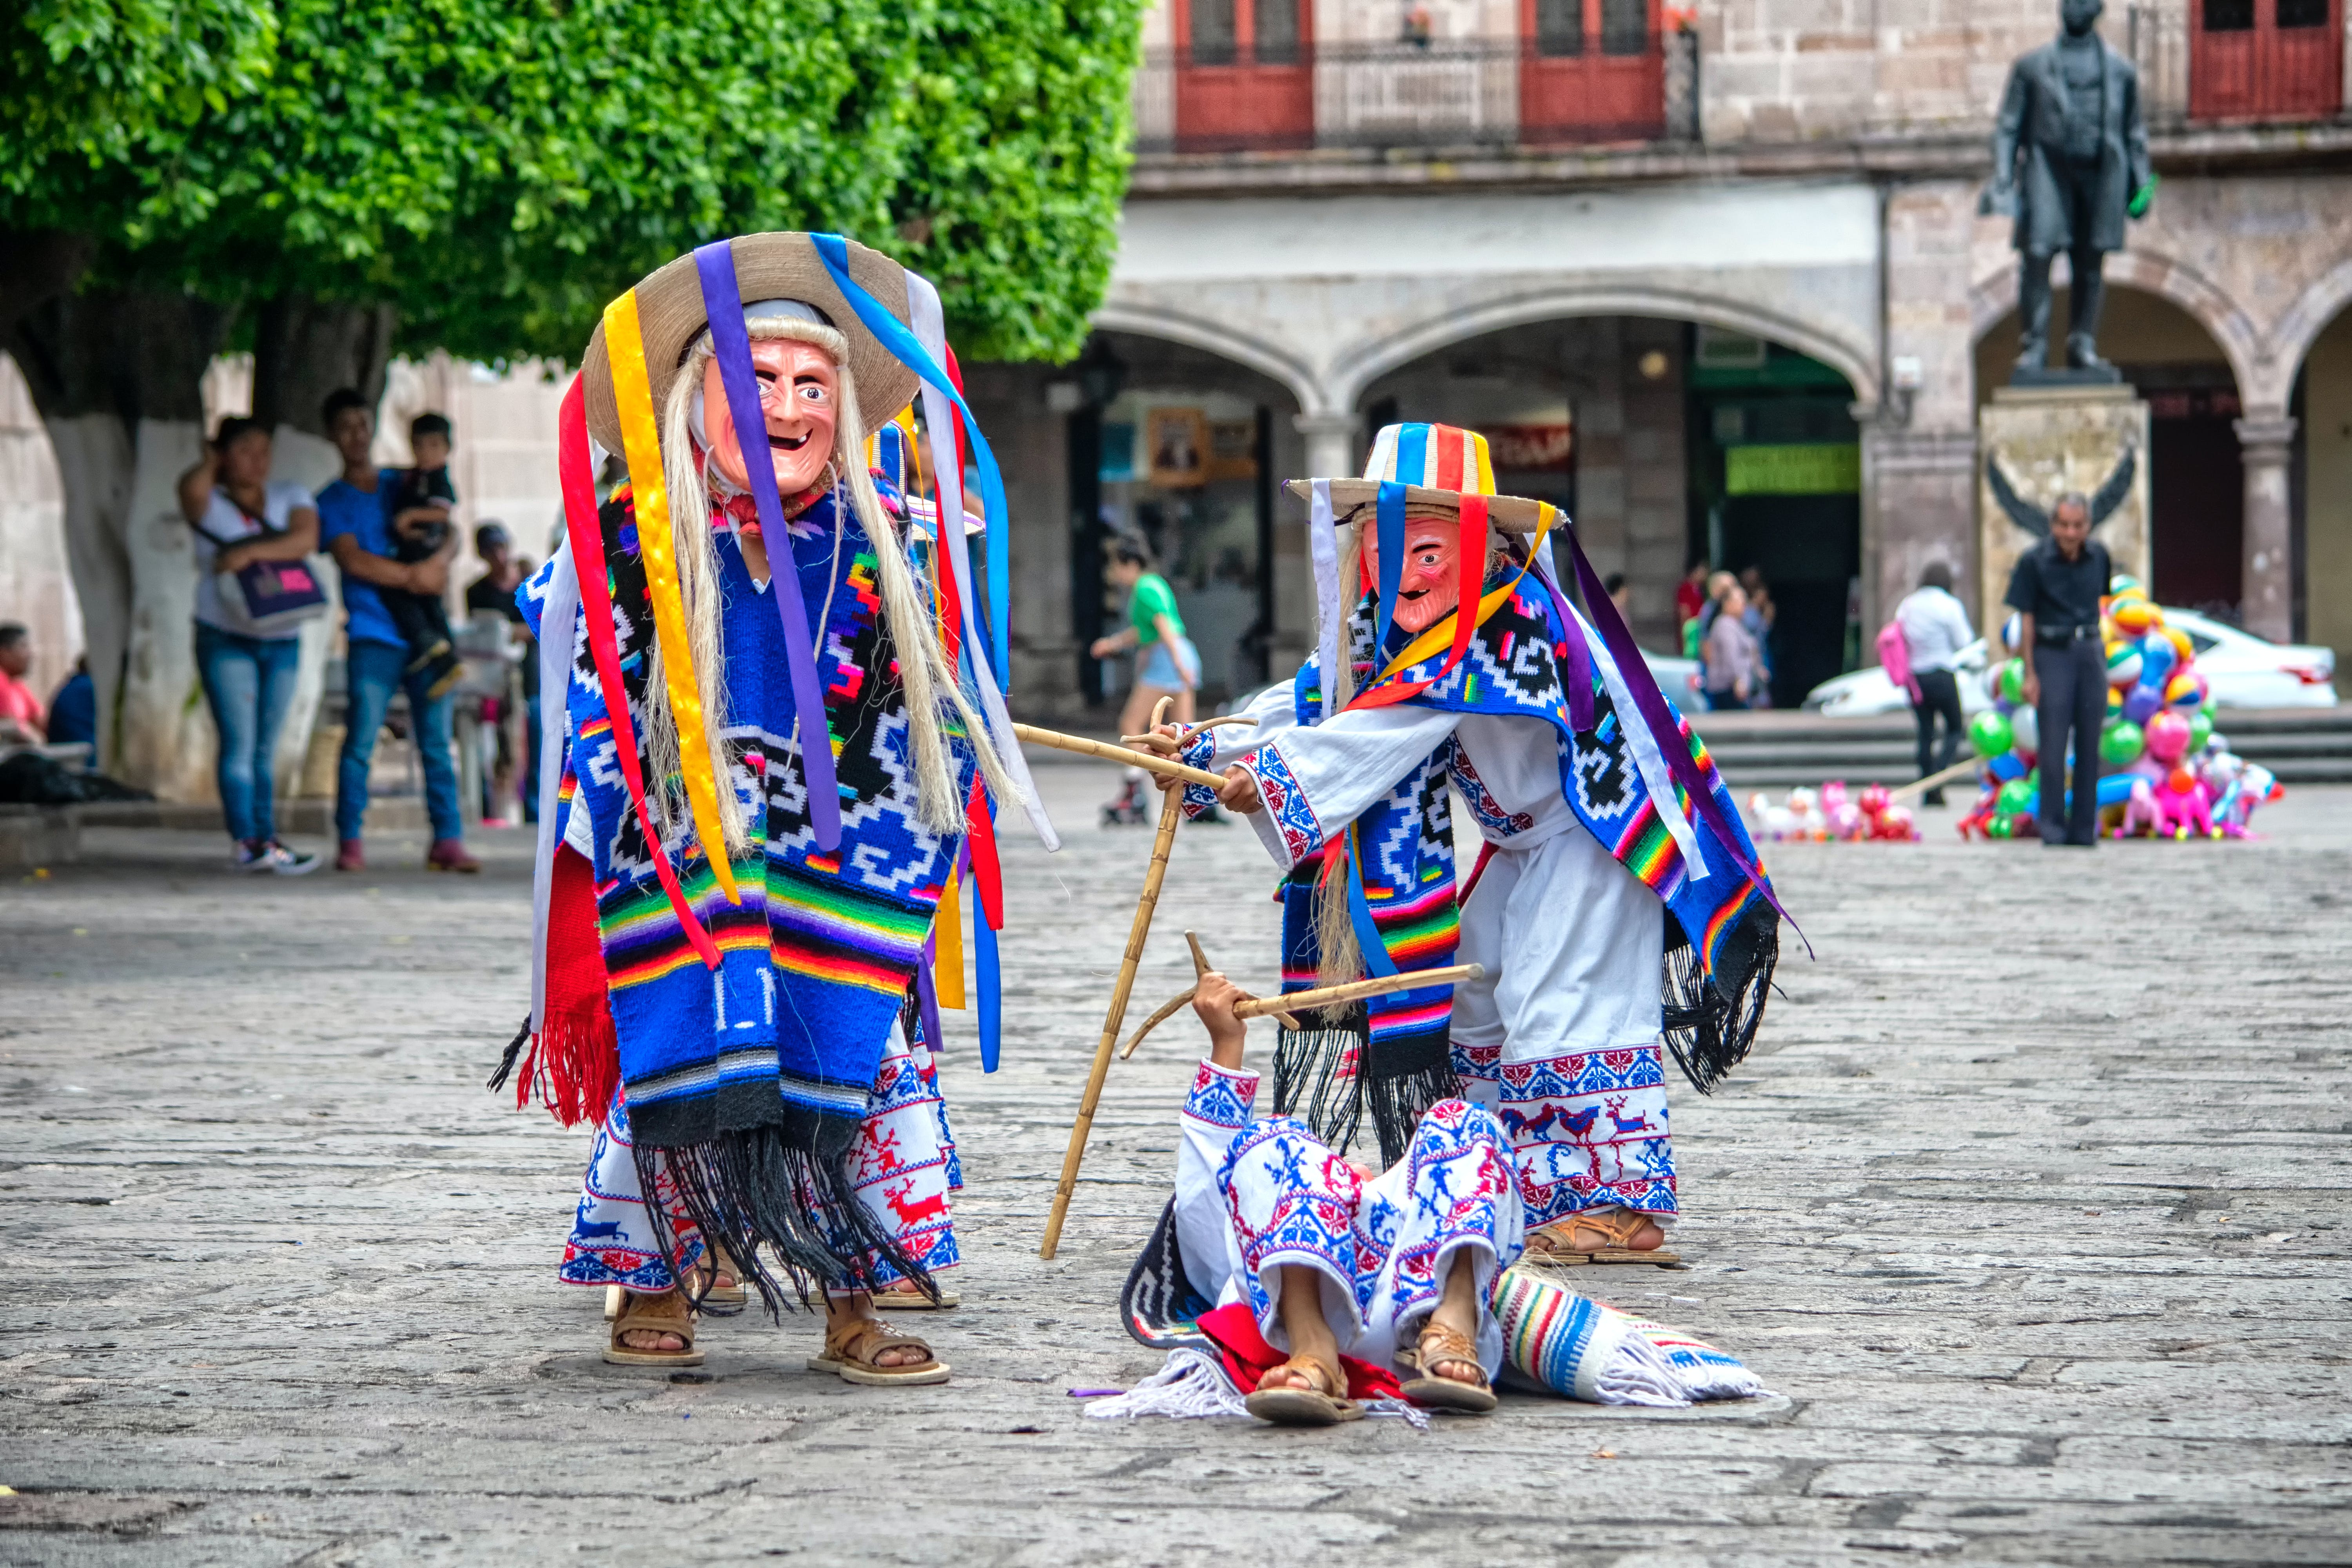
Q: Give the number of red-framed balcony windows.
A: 3